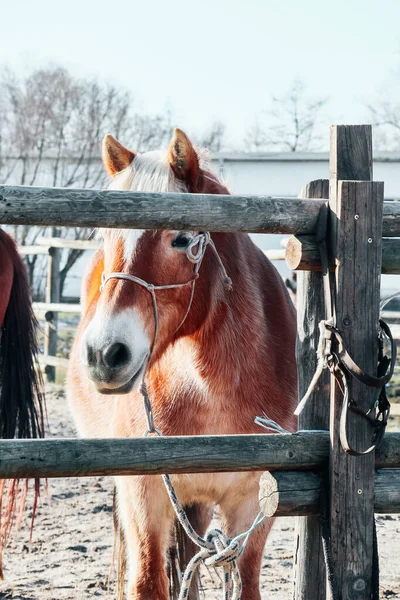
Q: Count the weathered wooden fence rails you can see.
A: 4